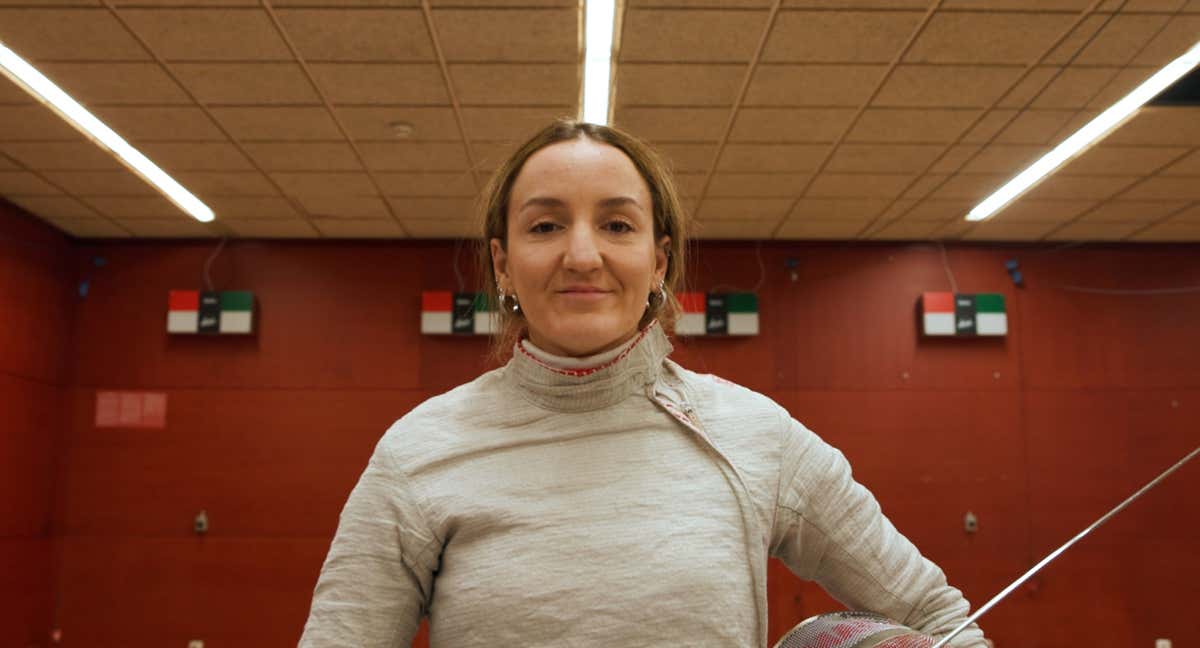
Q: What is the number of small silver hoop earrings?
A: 2